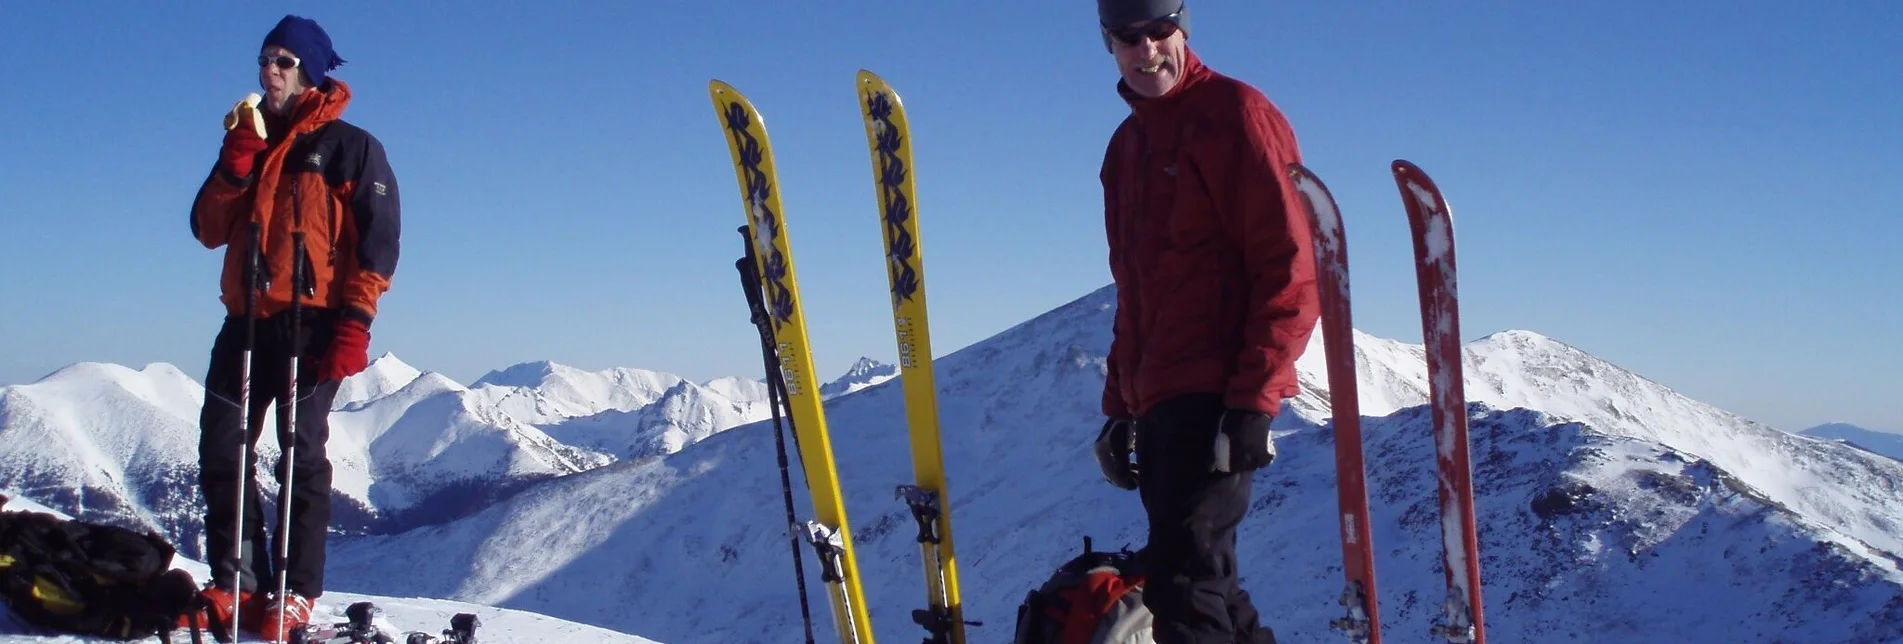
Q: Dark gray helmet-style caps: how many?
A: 1